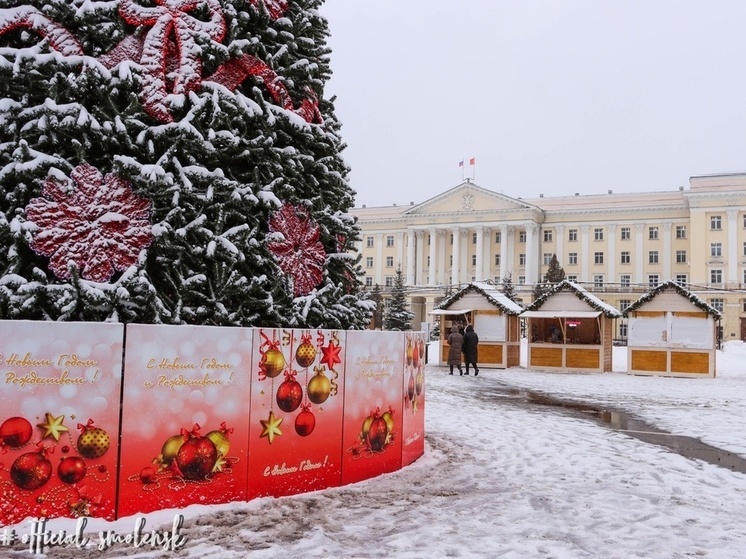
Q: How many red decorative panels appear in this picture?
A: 5